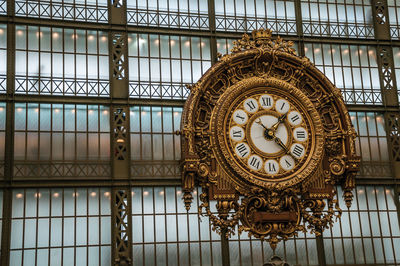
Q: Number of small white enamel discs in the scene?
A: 12